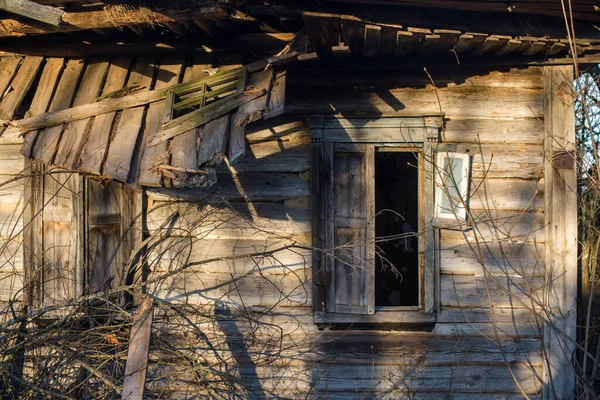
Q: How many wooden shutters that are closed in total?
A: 3